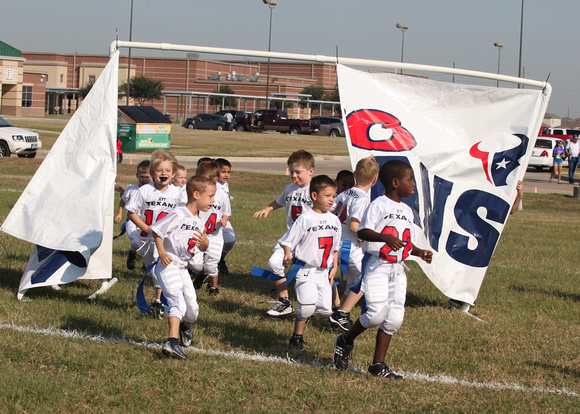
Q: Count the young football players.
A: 12